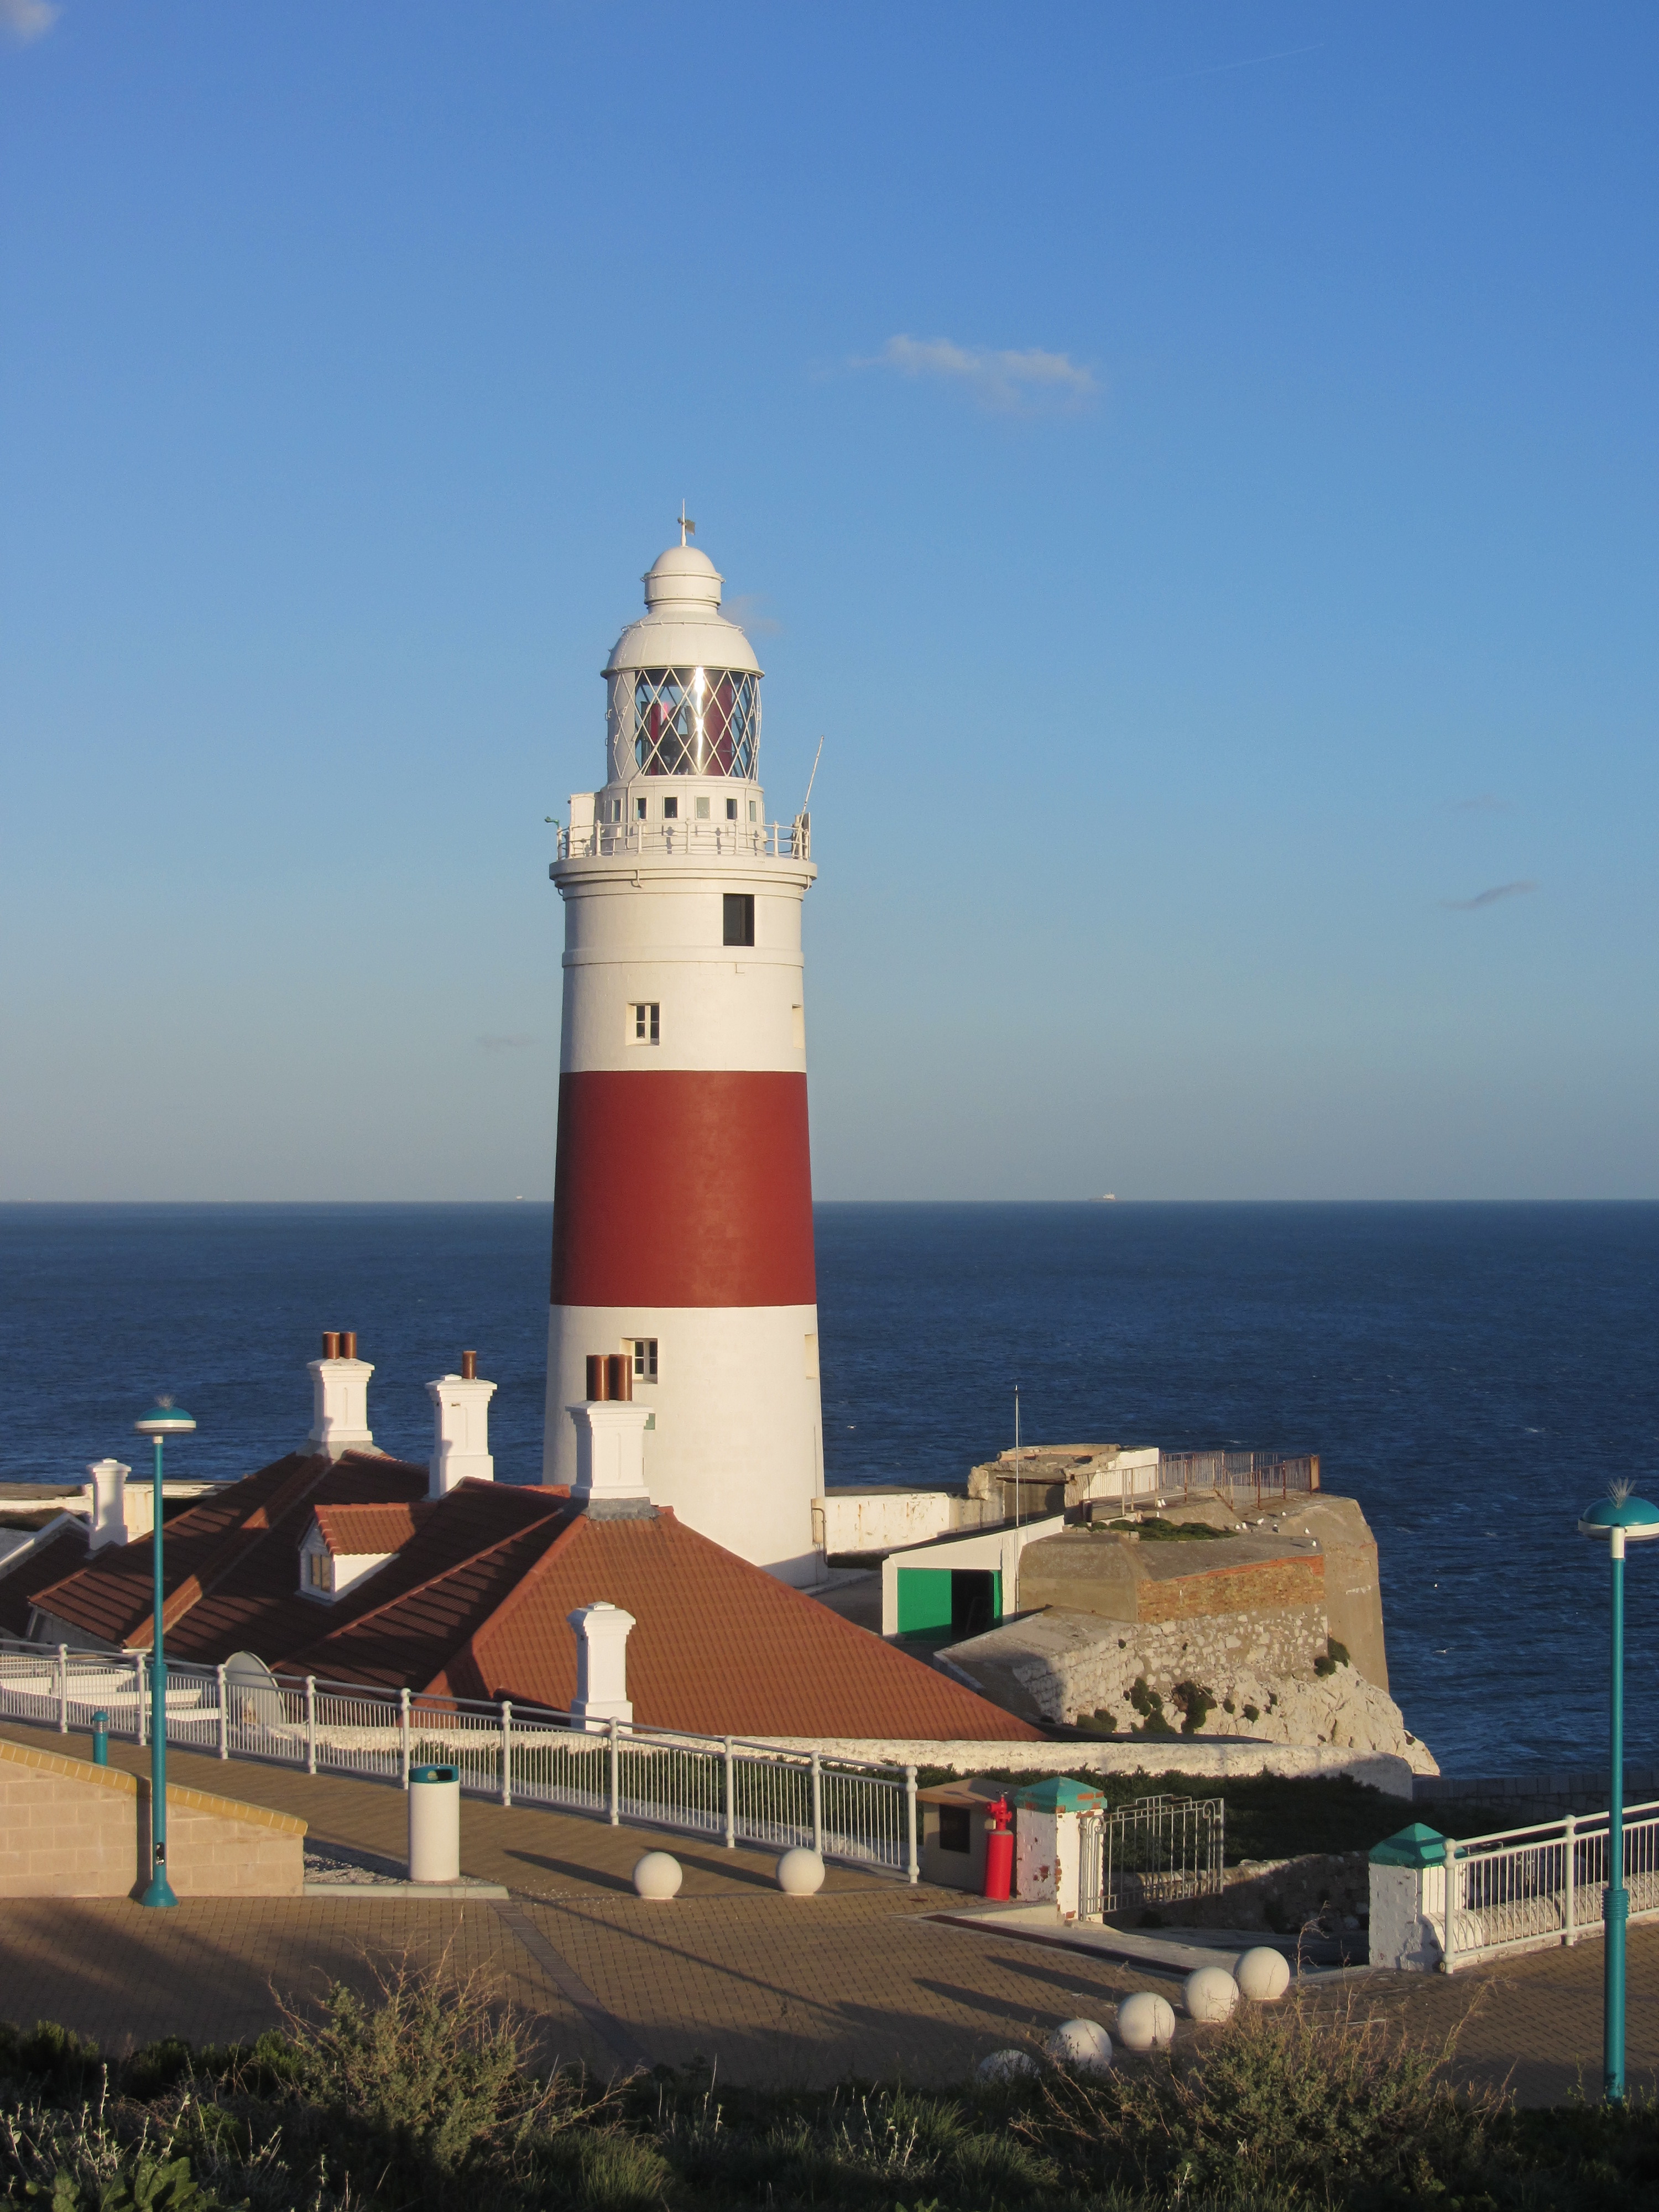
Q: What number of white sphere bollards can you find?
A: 7